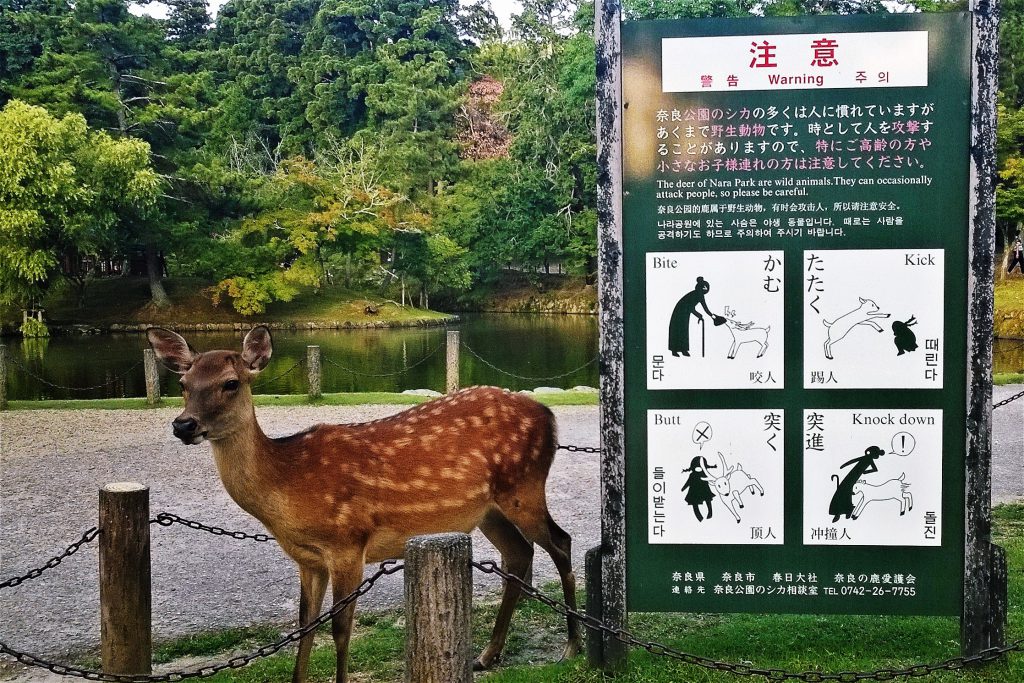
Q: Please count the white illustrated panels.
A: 4